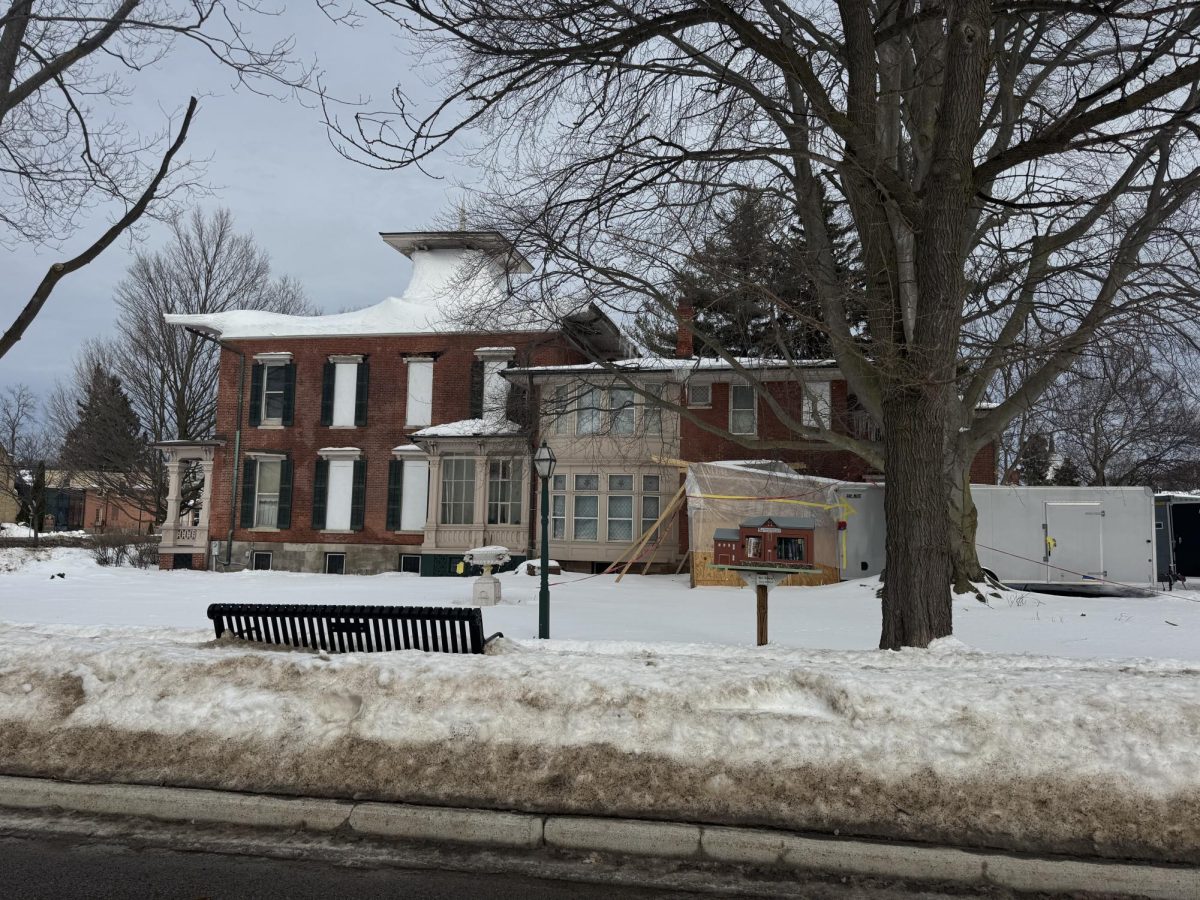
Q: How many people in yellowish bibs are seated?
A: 0